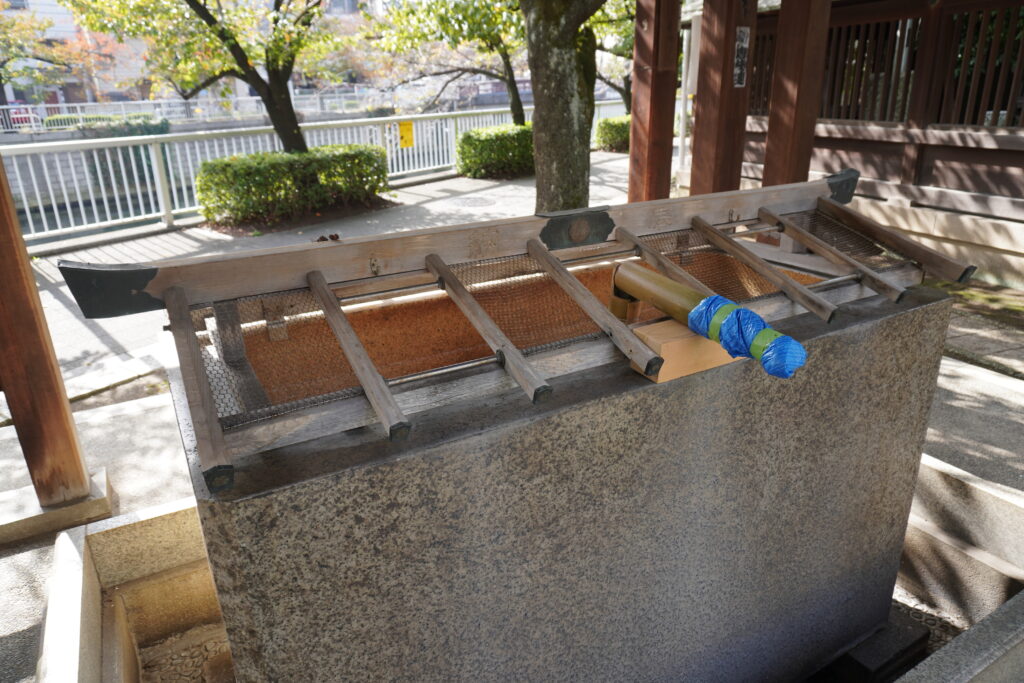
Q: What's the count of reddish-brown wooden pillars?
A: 4